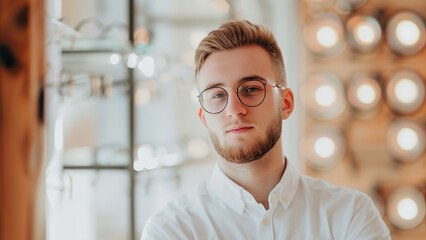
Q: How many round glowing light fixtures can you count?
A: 9